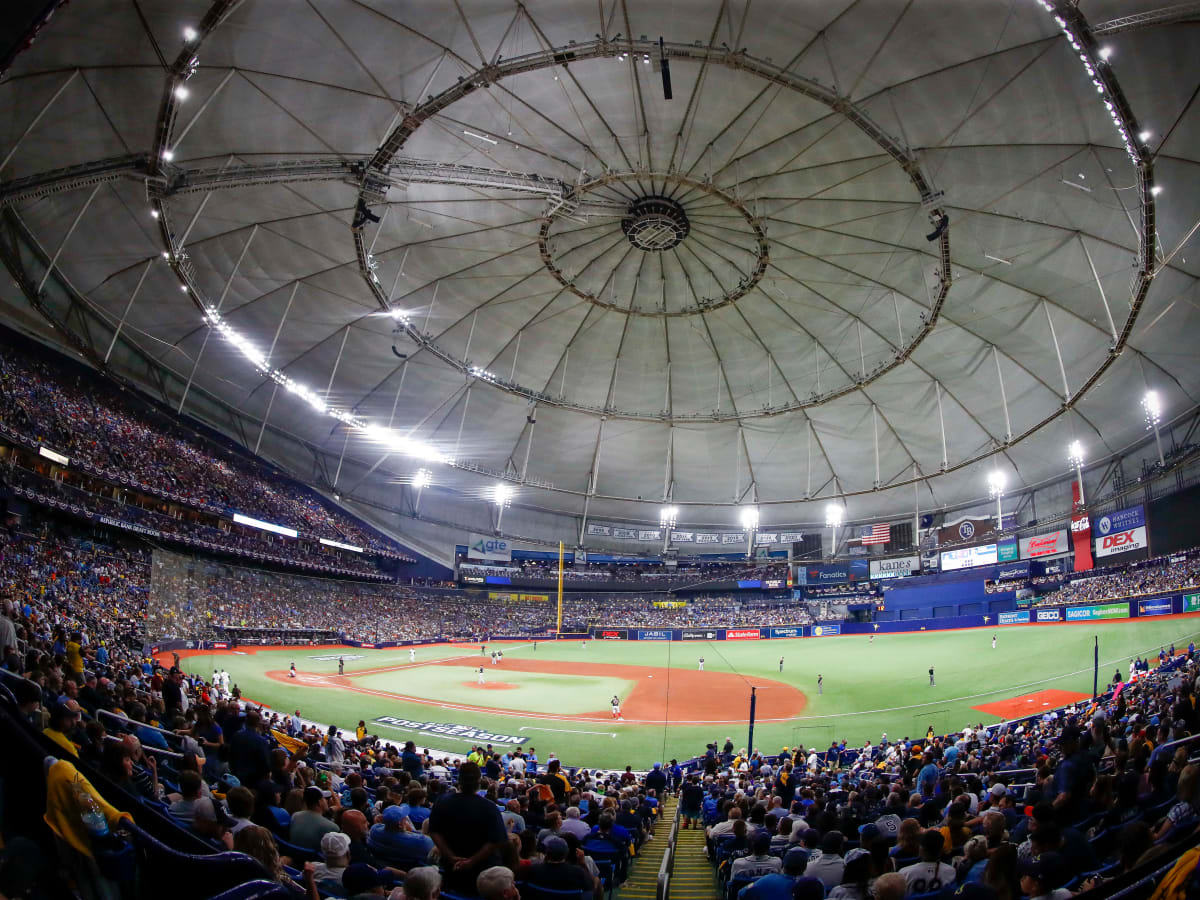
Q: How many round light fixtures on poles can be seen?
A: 8